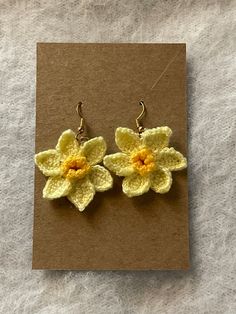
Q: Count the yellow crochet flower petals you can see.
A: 12